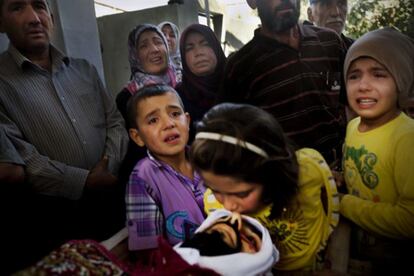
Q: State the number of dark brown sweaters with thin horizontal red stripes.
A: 1